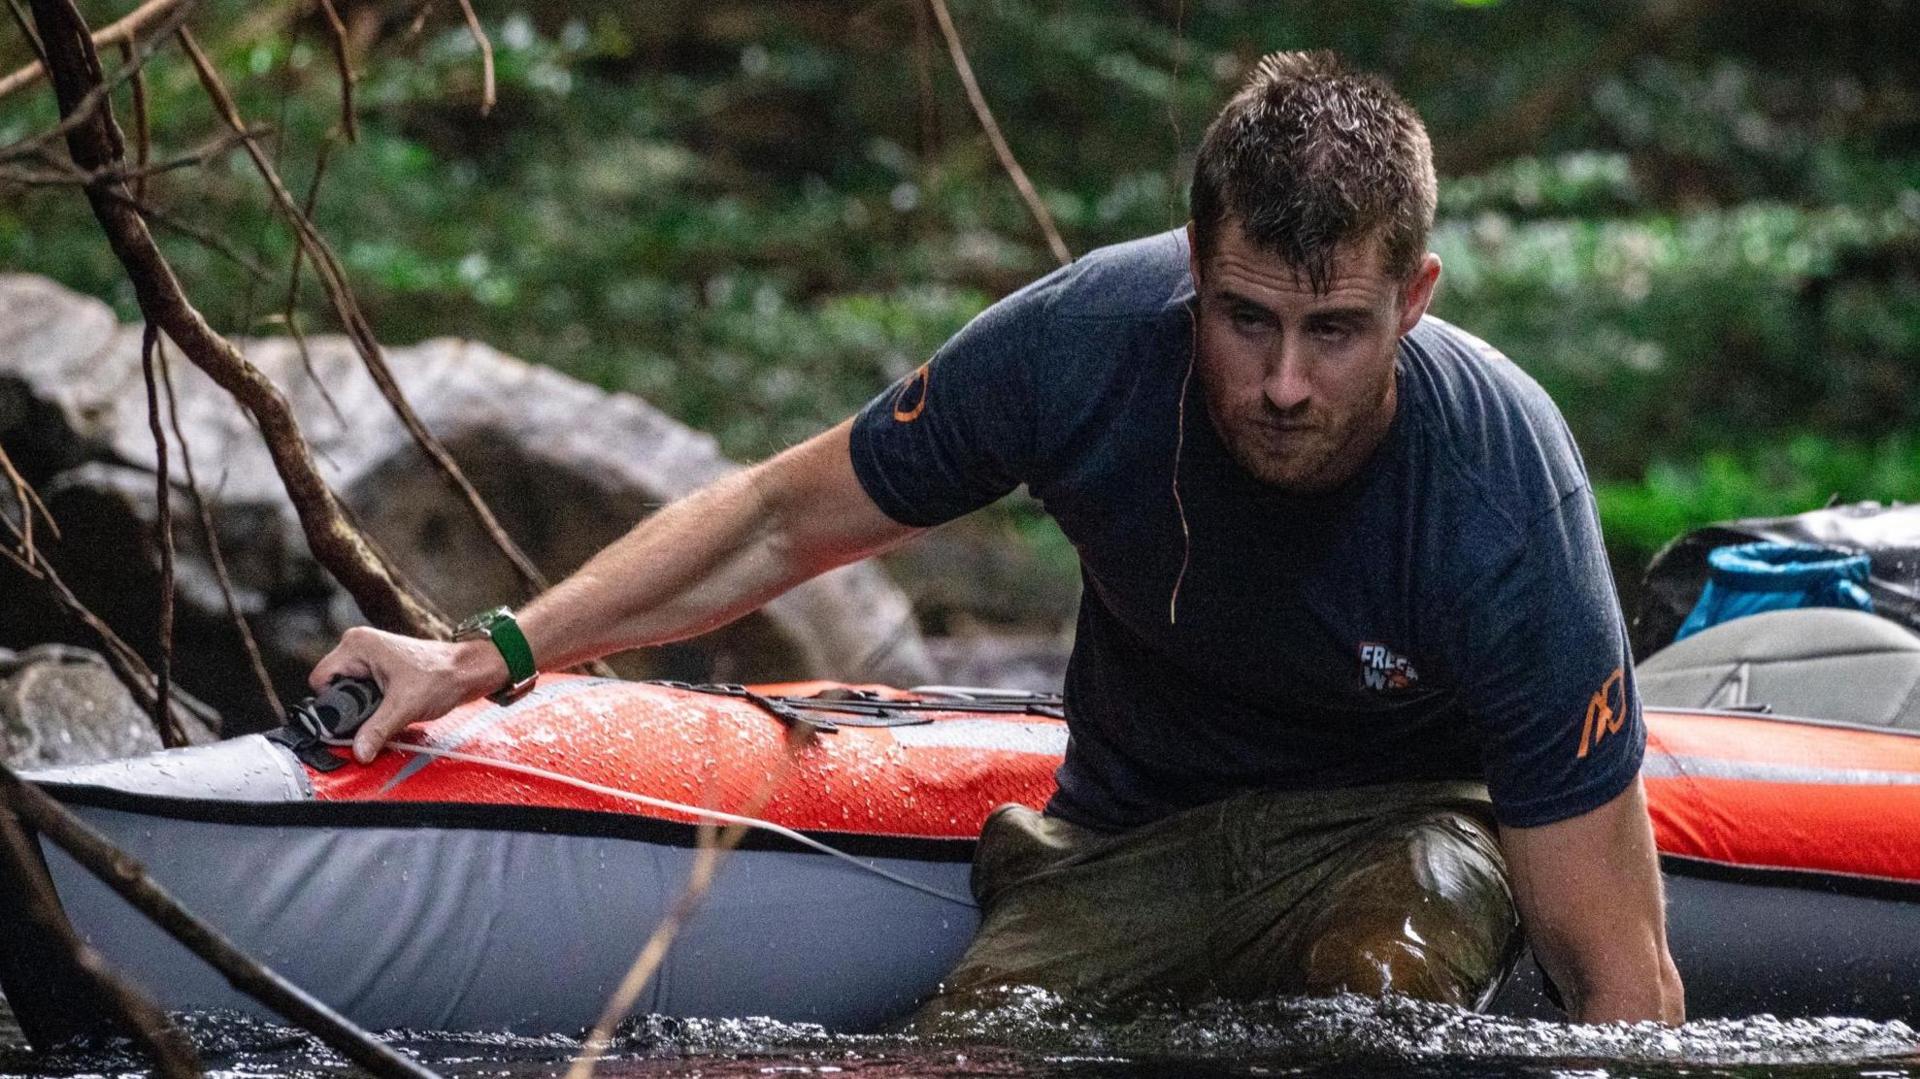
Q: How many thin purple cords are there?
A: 0